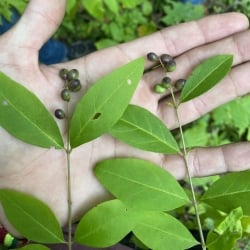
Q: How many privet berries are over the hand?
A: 11